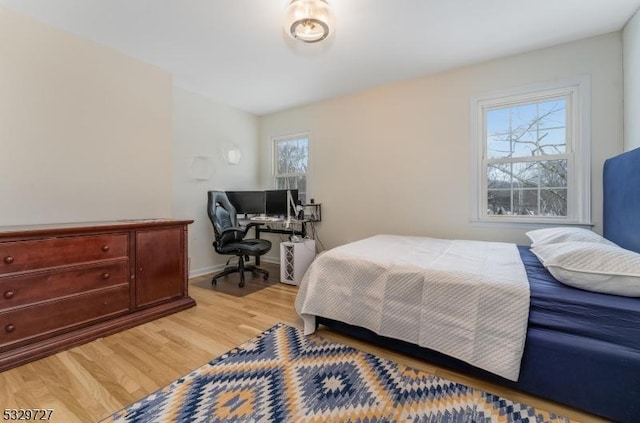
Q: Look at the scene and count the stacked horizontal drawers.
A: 3